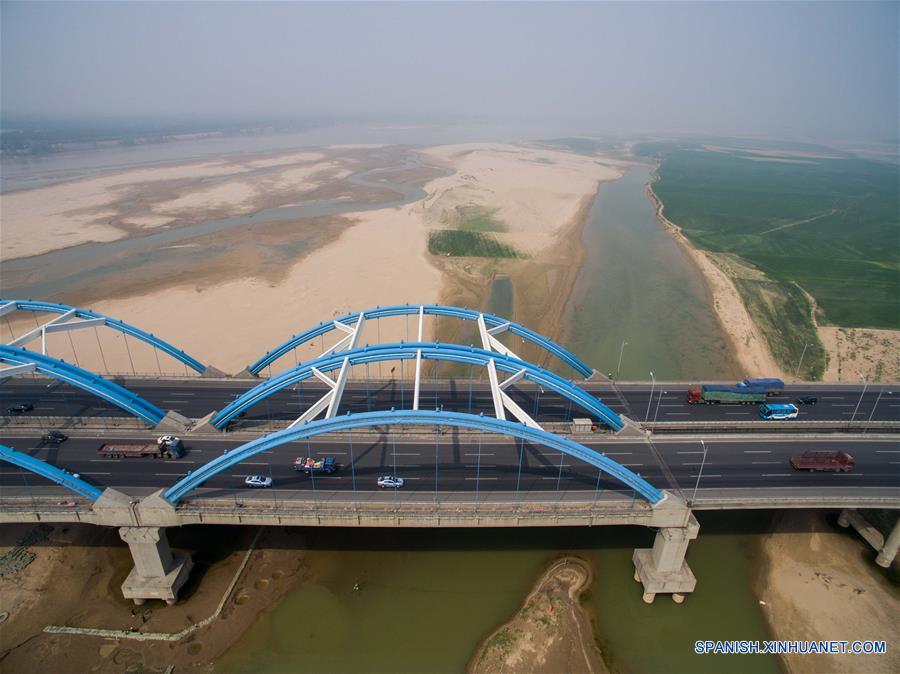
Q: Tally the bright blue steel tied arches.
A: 6